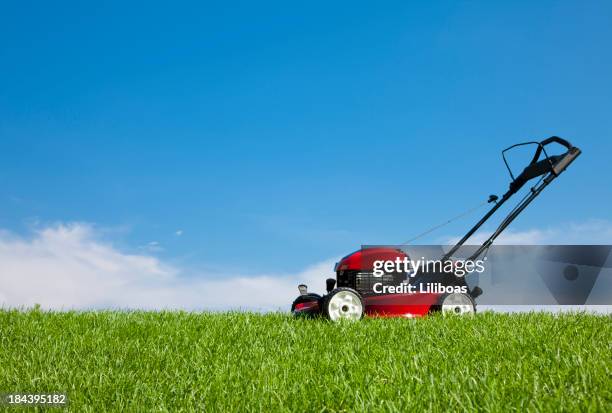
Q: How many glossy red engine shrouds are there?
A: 1